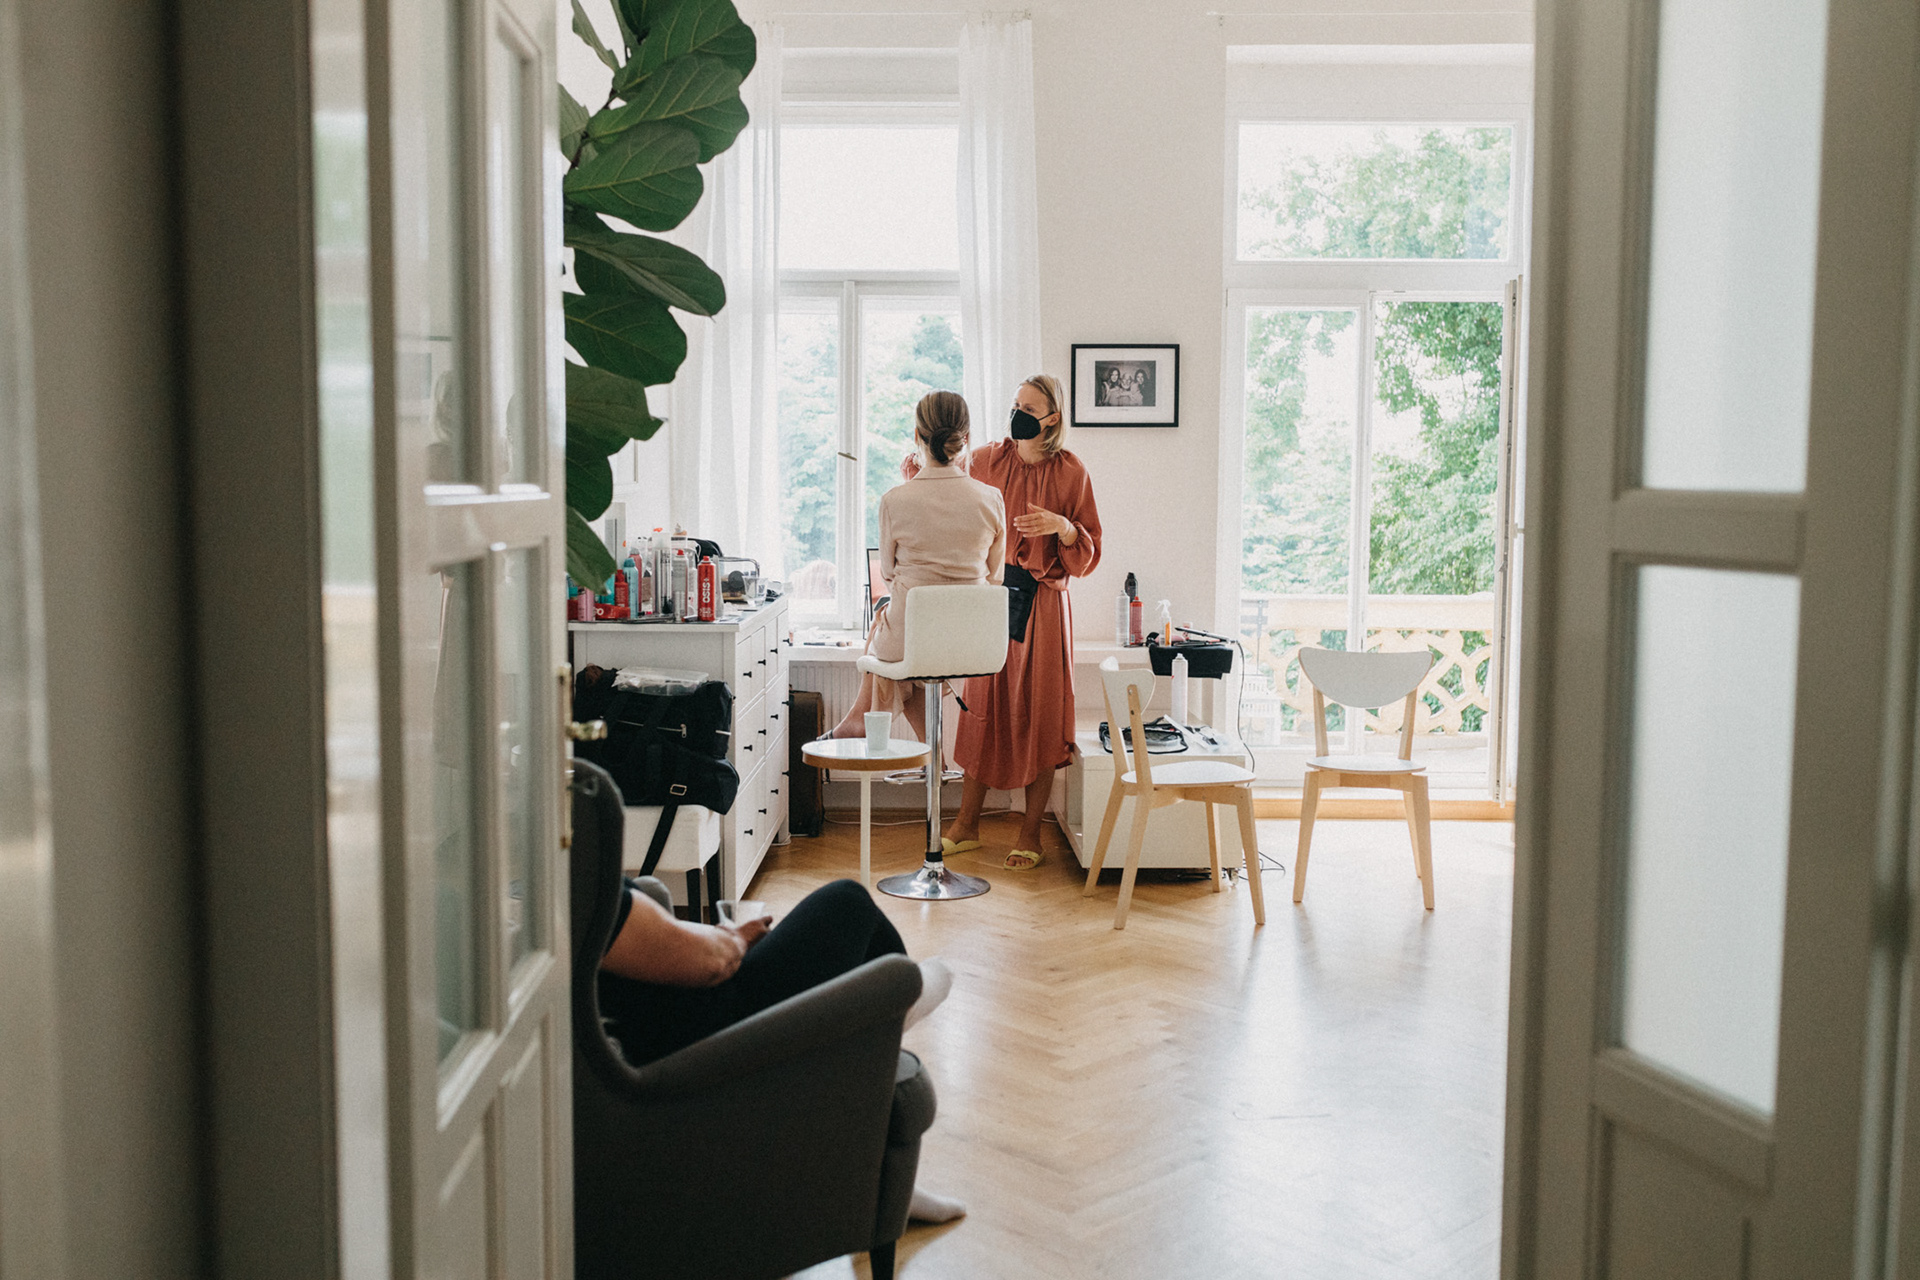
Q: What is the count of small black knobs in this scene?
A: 12